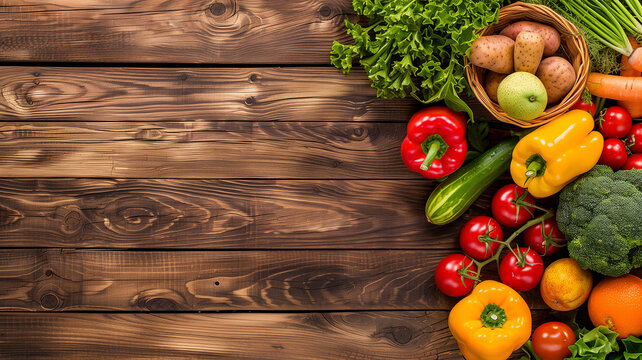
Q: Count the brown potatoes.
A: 5